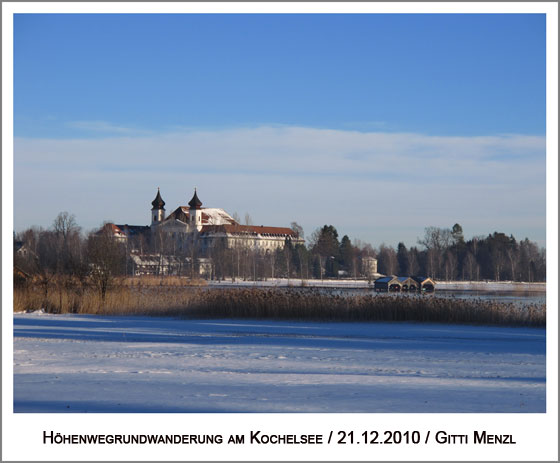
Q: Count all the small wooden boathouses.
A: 3